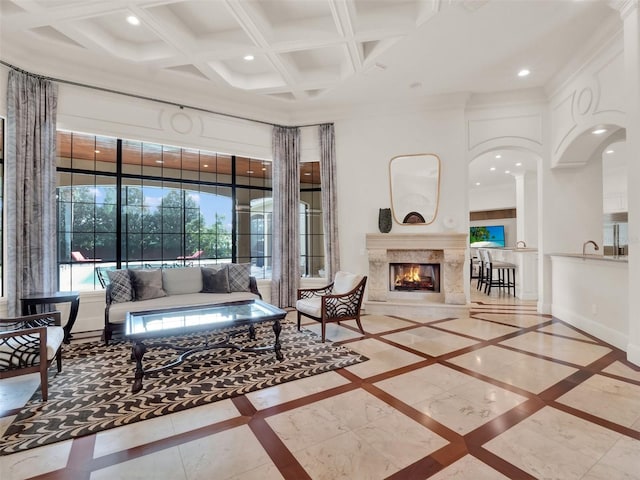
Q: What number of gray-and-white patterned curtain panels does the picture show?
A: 3